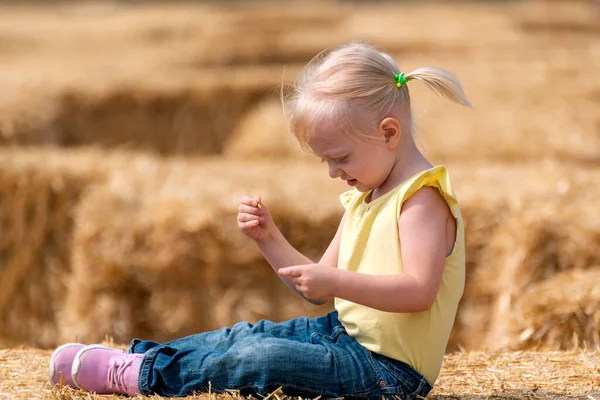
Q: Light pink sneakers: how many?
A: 2